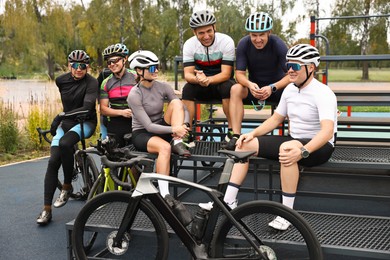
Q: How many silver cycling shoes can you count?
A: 2